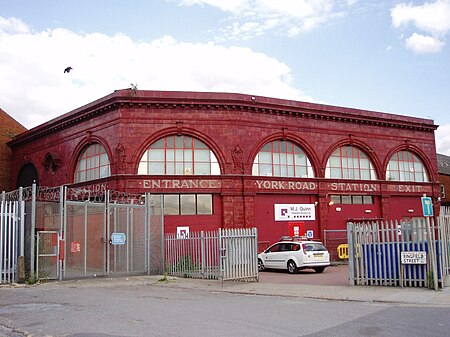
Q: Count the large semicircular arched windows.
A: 5